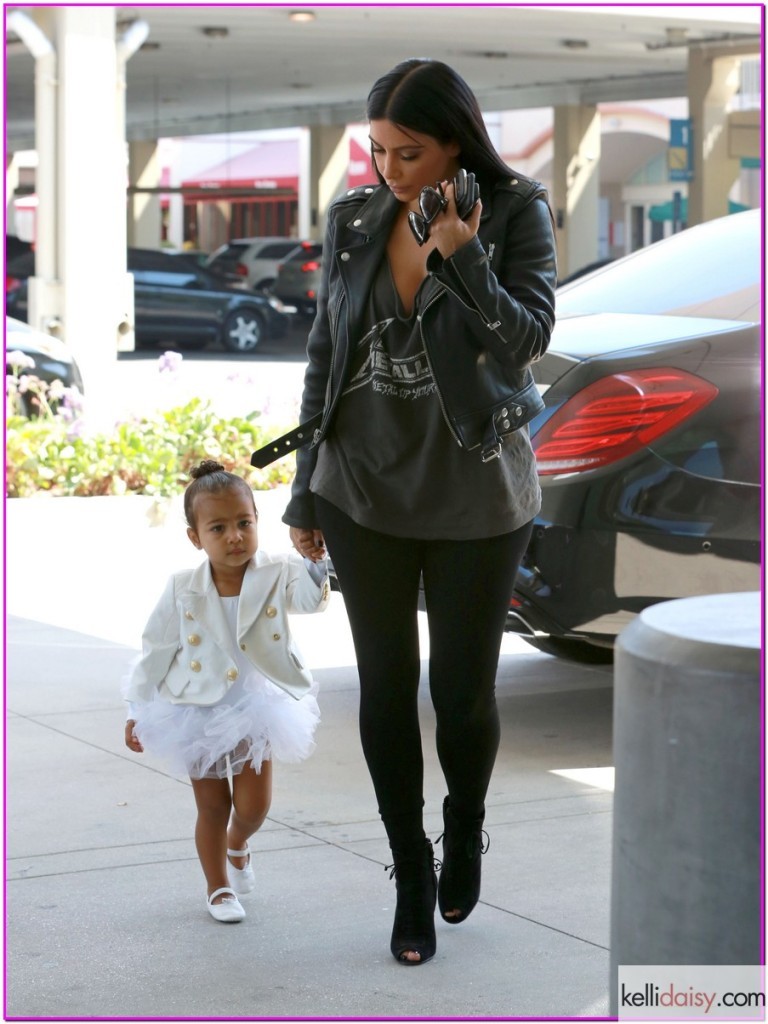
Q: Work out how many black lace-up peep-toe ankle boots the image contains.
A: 2